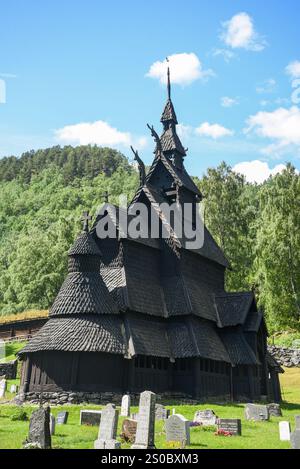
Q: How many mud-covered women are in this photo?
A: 0